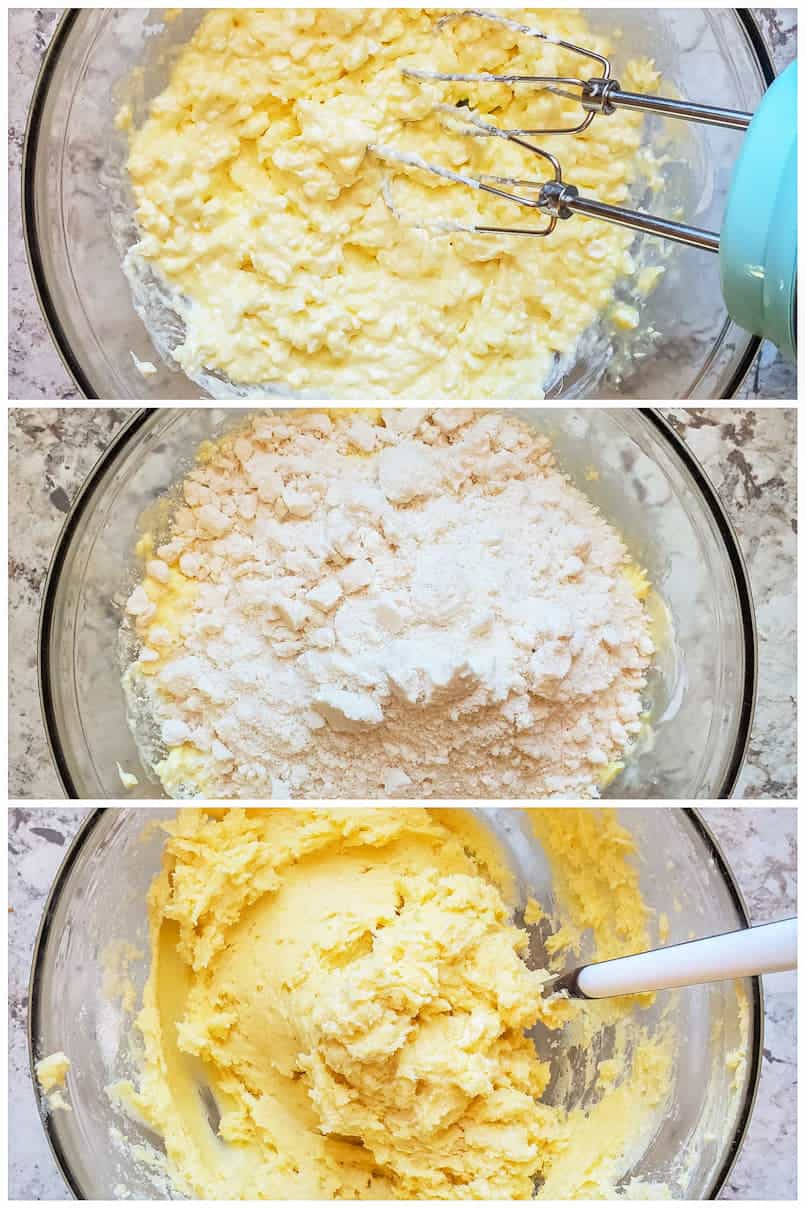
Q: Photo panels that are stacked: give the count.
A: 3